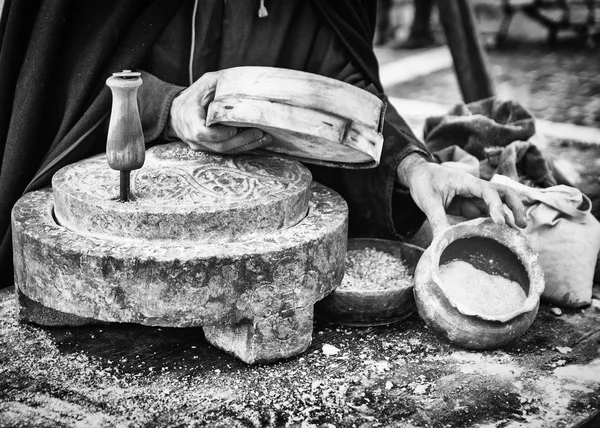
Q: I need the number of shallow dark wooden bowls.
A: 1